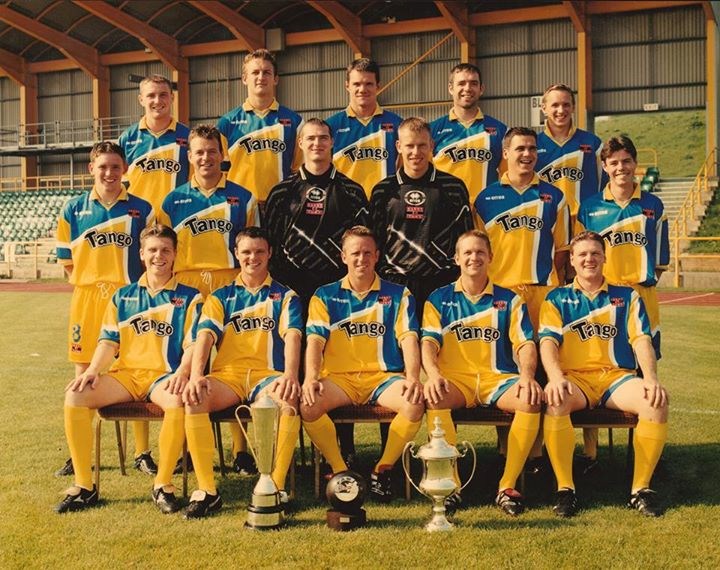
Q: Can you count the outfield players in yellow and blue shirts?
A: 14